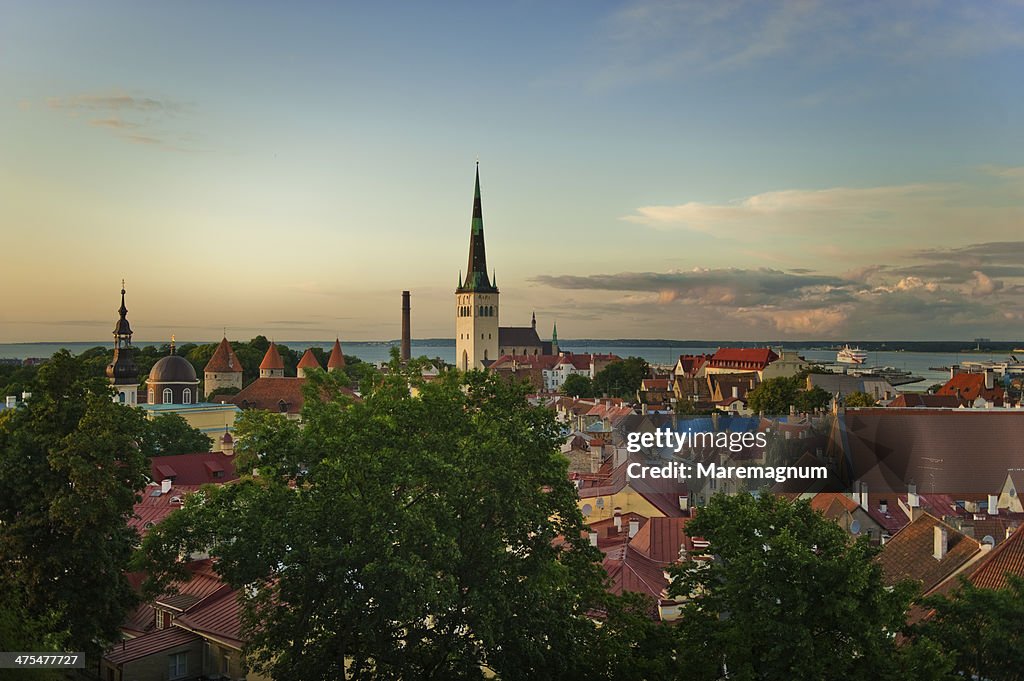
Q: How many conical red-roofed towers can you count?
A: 4